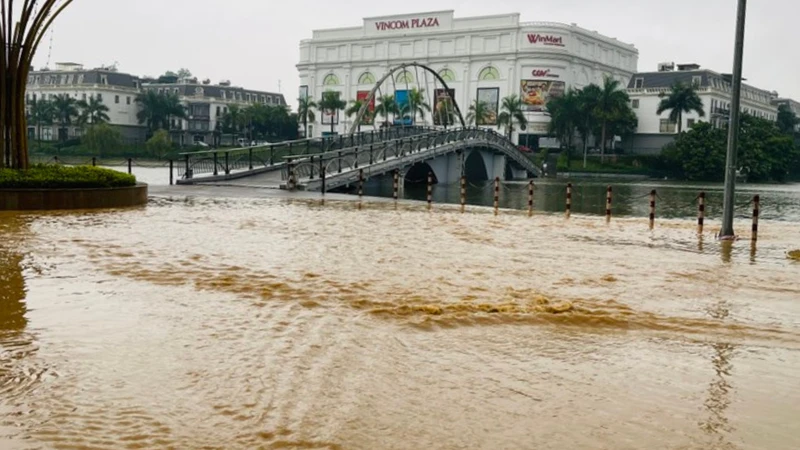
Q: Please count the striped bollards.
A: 11